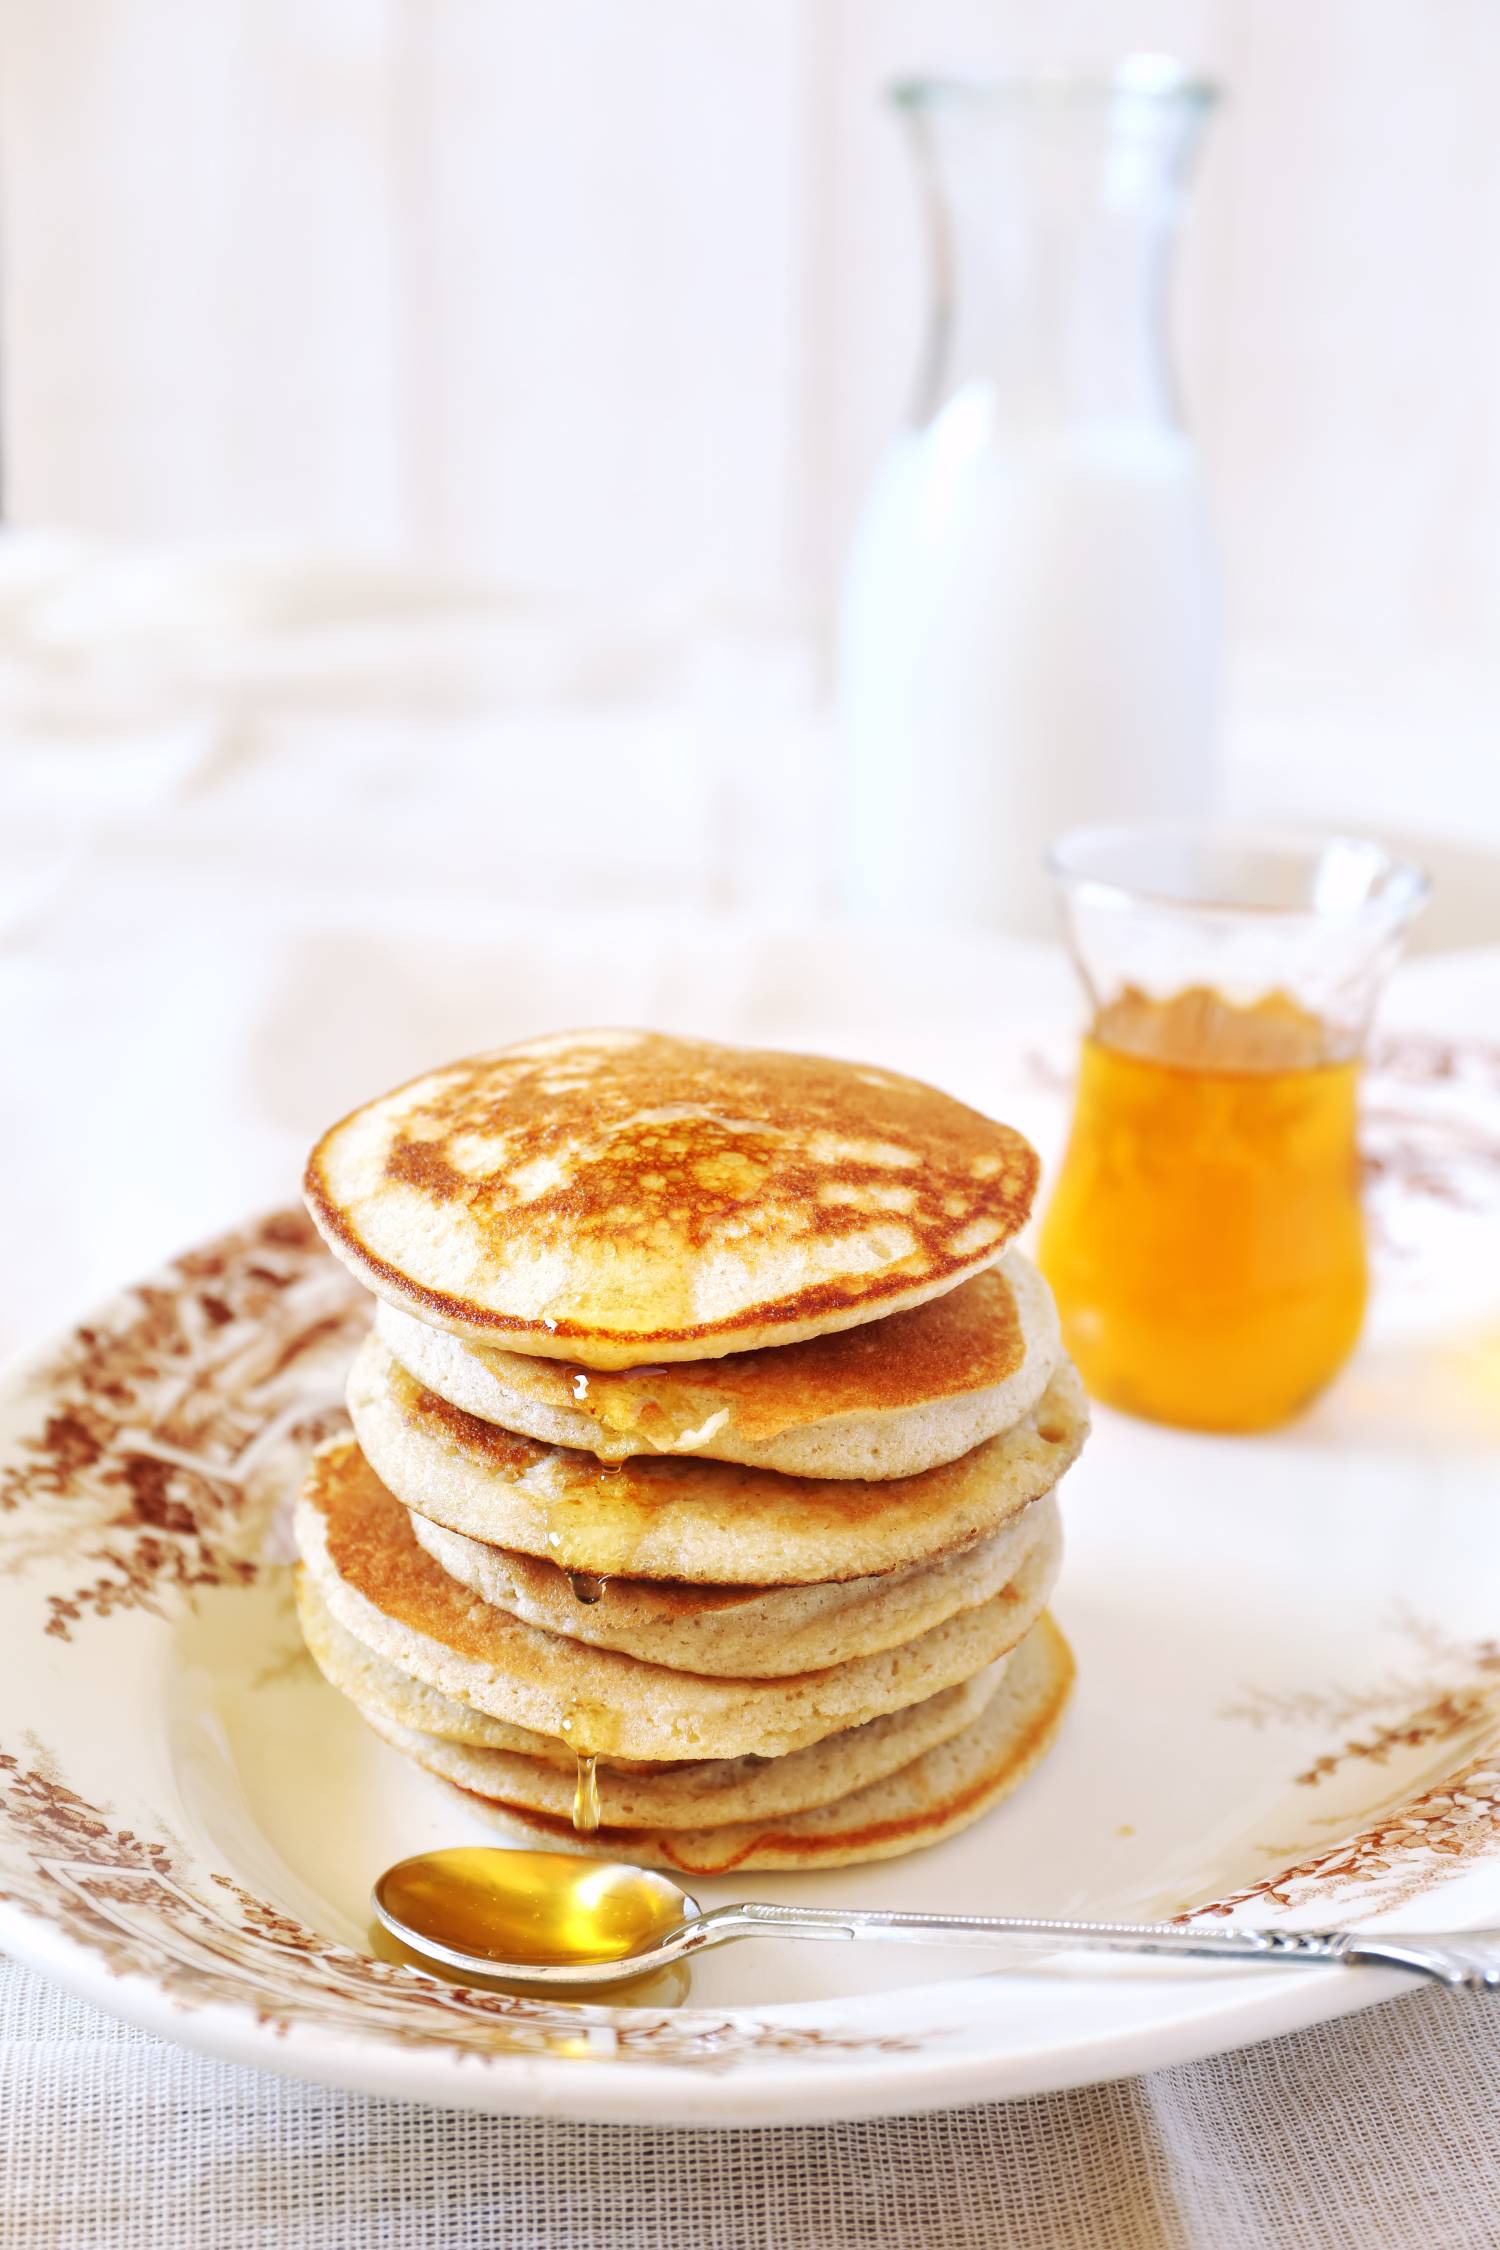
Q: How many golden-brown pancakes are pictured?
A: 8